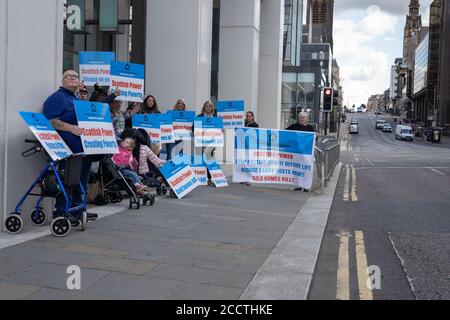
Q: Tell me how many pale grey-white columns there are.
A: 4